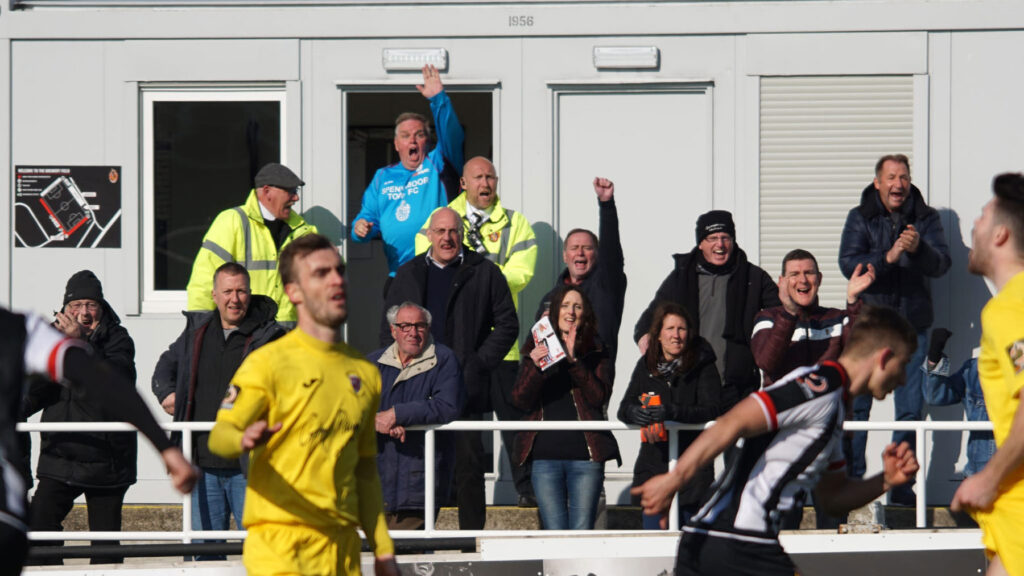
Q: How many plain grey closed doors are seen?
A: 1